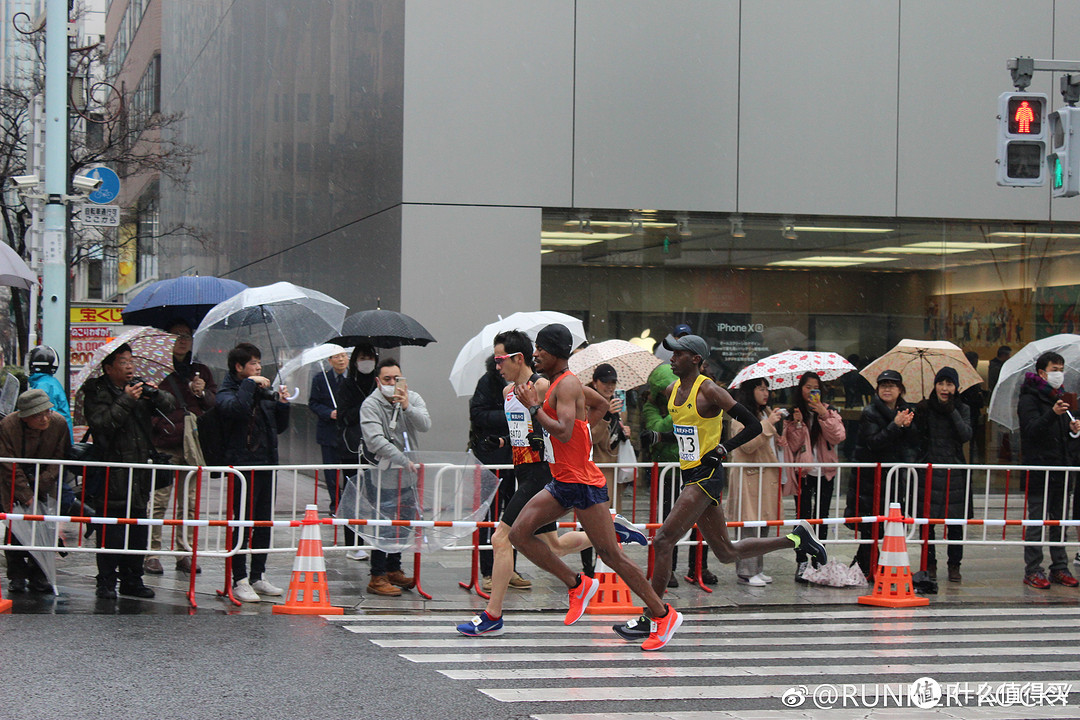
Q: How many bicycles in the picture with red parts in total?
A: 0